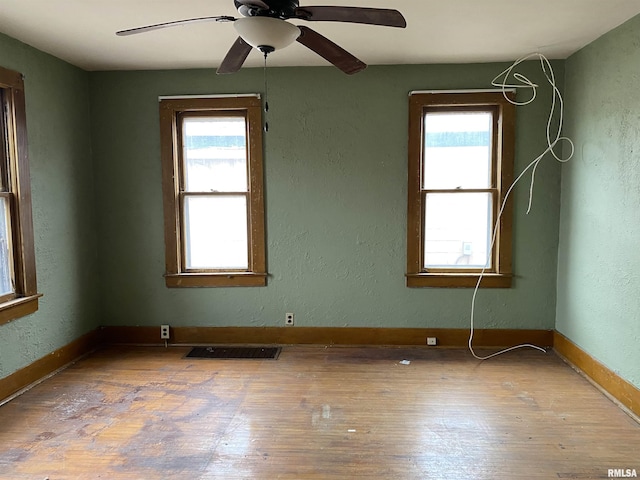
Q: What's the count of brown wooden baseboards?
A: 3